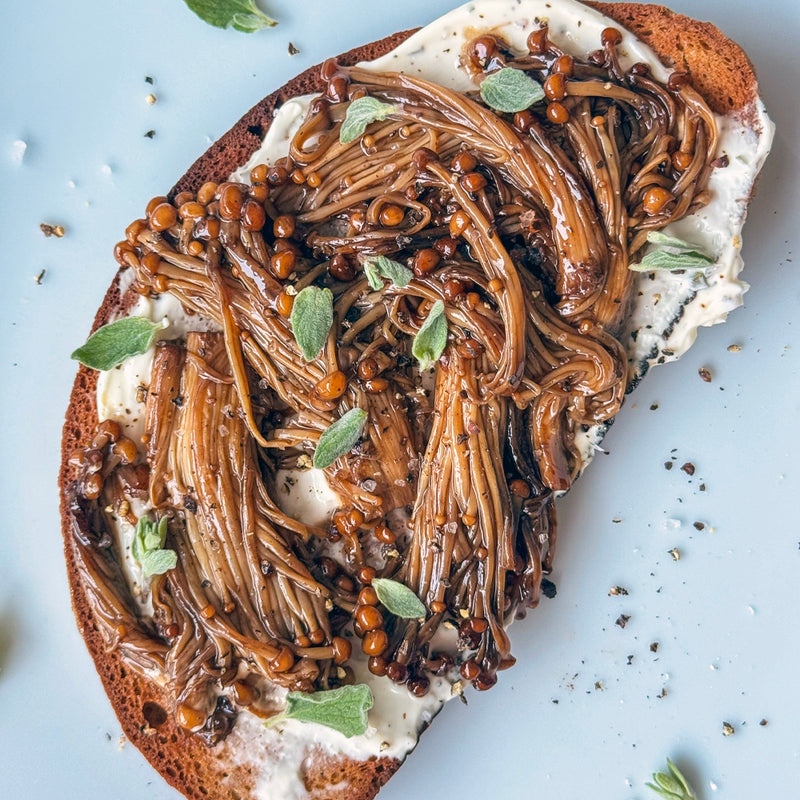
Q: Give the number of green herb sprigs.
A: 13